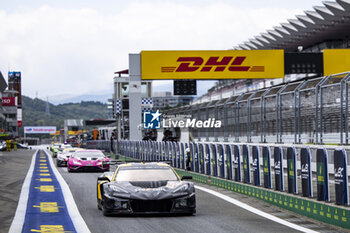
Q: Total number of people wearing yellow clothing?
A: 2